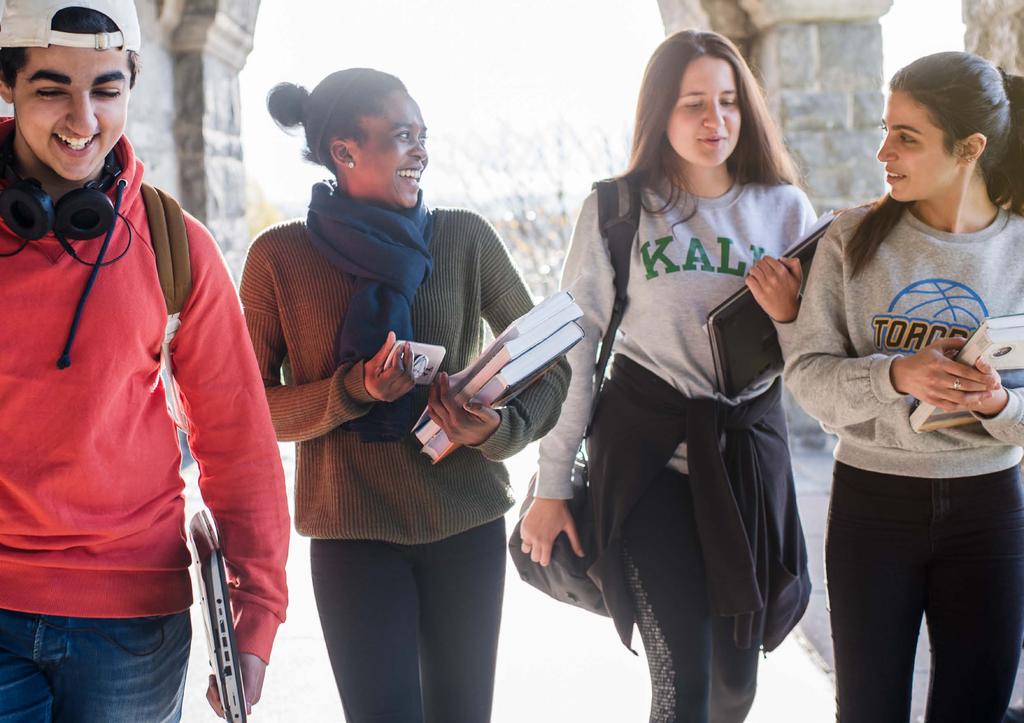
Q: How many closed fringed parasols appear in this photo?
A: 0